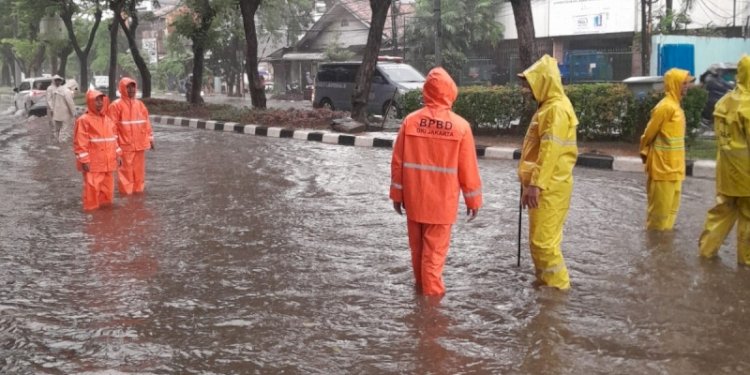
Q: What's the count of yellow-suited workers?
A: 3